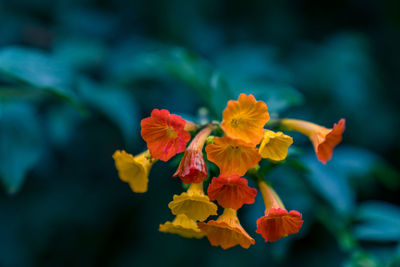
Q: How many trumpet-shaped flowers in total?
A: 12